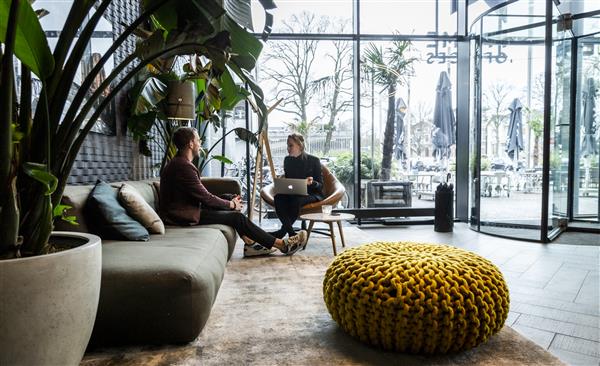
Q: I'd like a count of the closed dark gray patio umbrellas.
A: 4